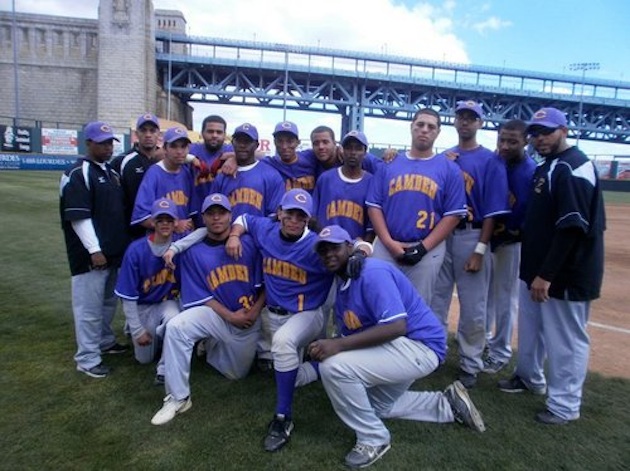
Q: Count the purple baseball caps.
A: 12